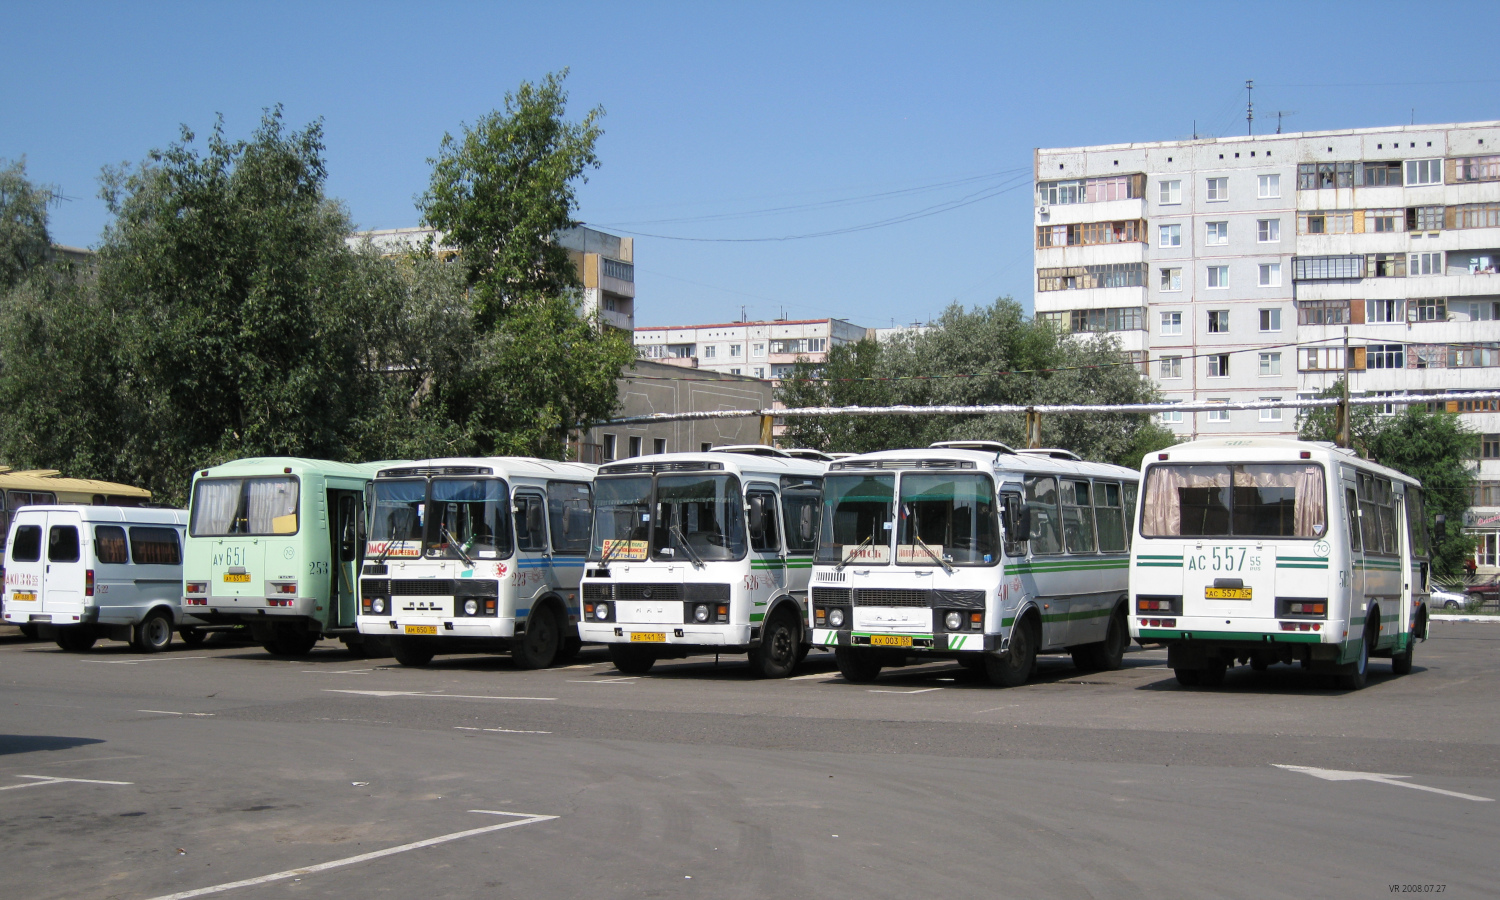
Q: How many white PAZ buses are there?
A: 4